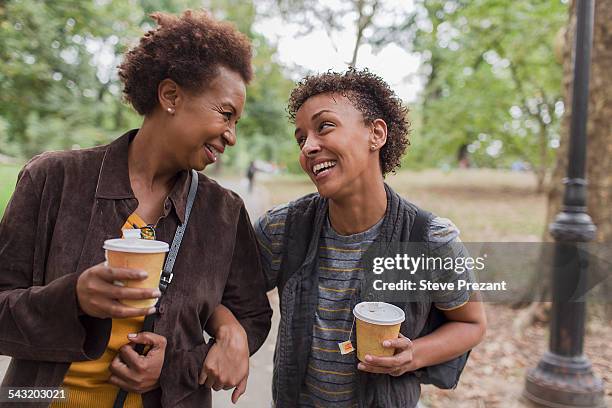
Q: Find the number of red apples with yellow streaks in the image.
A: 0